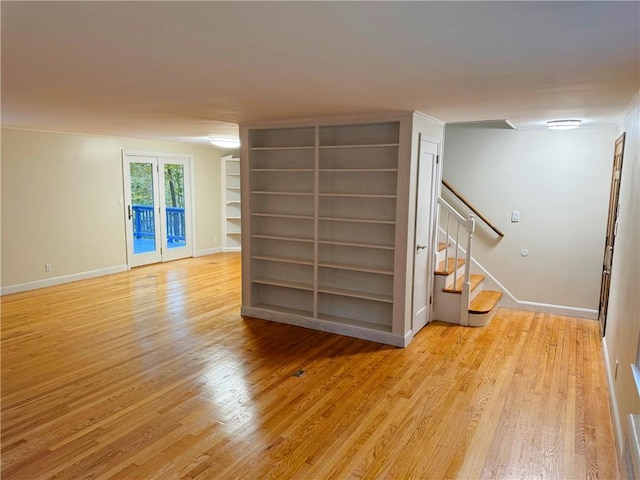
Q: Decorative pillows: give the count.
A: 0